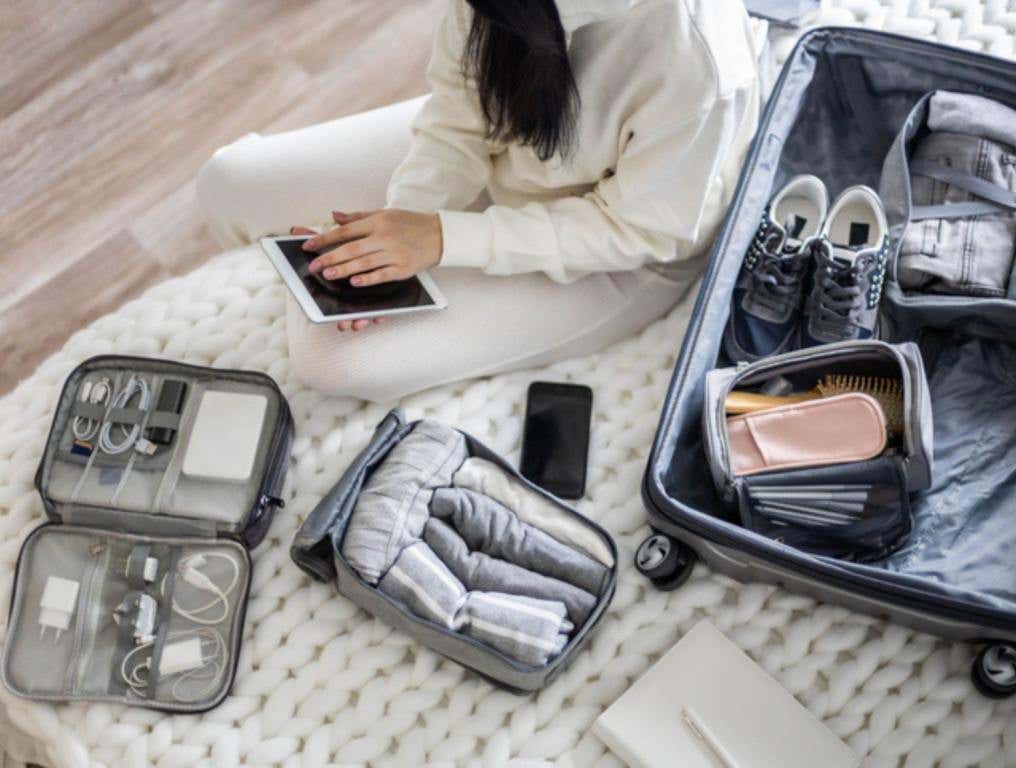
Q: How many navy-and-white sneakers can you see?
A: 2